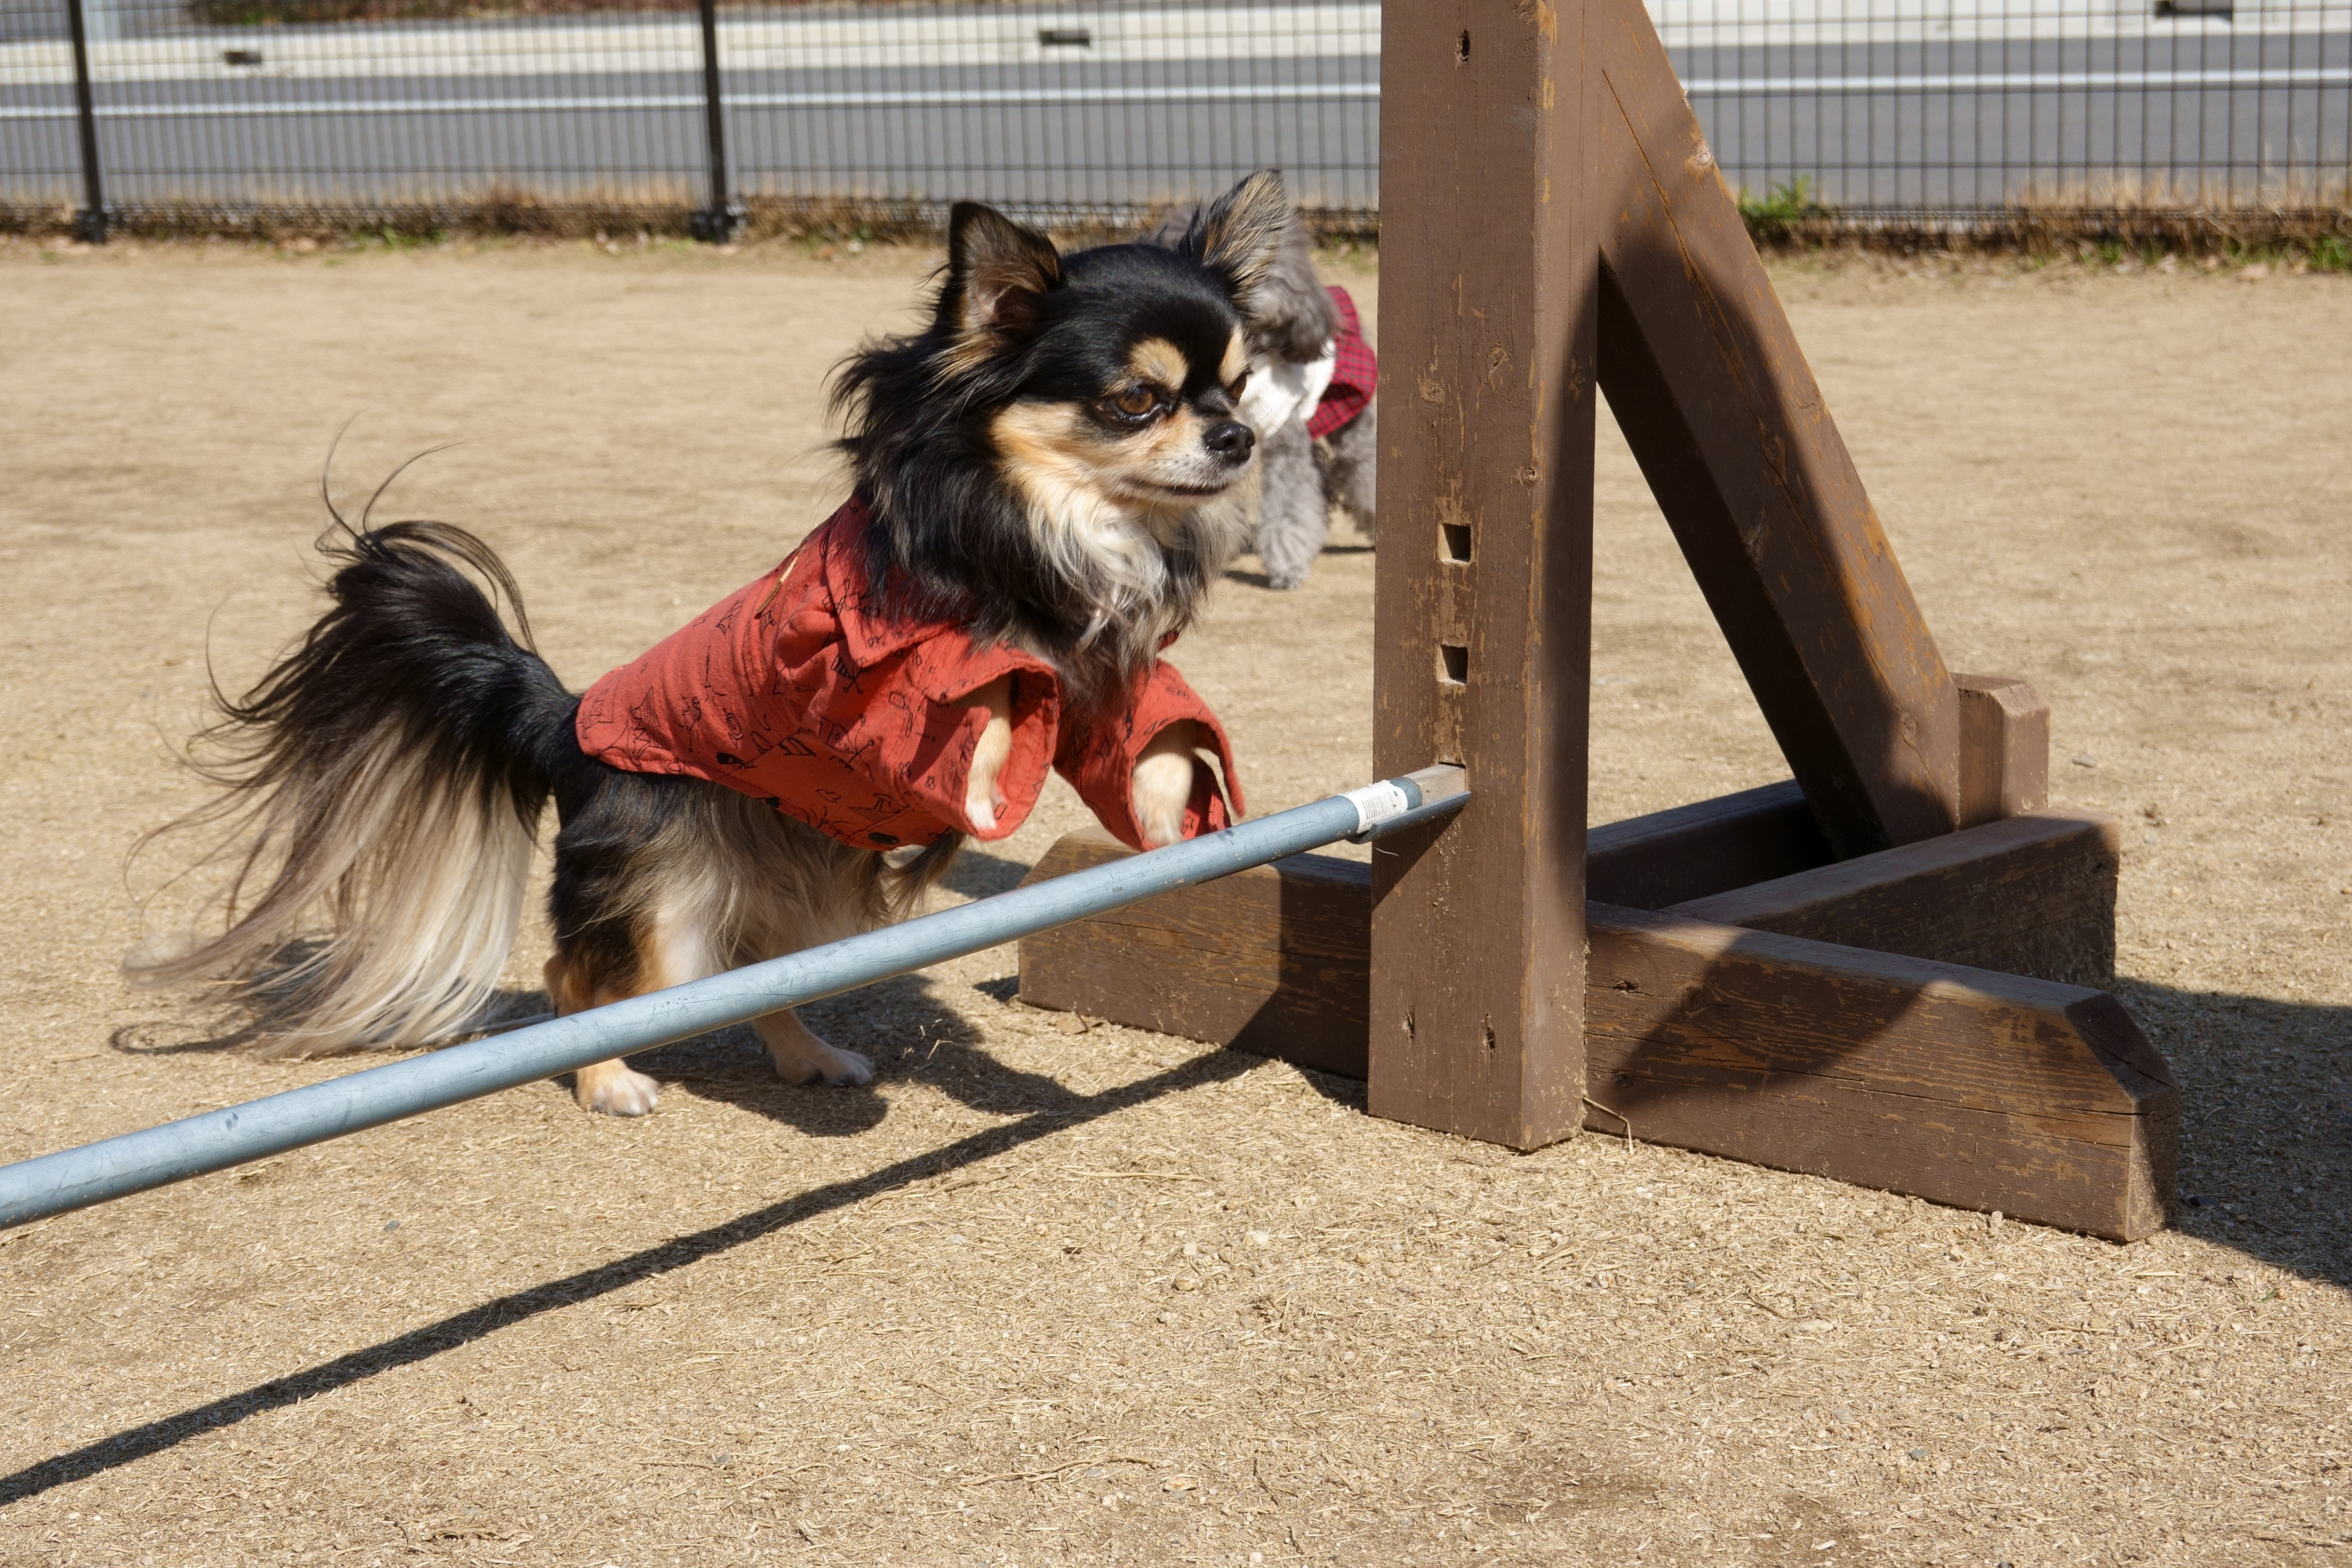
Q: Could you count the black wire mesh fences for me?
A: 1